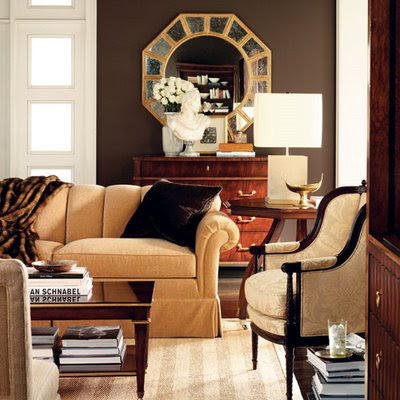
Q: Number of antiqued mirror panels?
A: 13